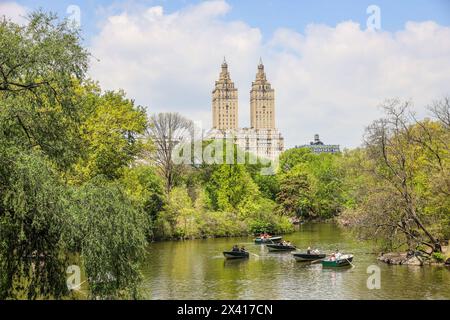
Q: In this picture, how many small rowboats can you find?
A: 5